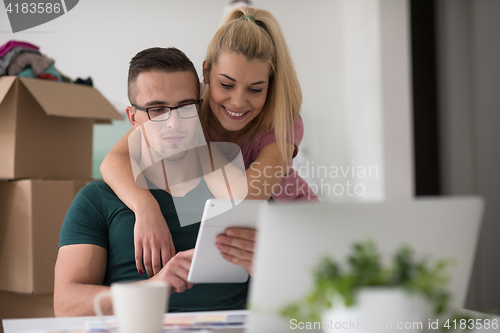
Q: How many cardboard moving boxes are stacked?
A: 3